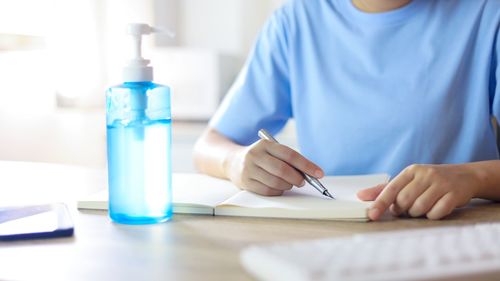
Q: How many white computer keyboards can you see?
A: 1